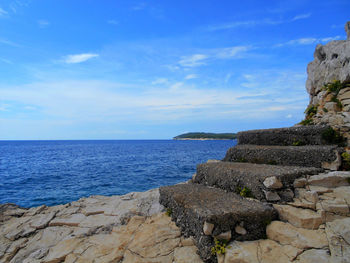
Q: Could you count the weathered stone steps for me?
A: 4